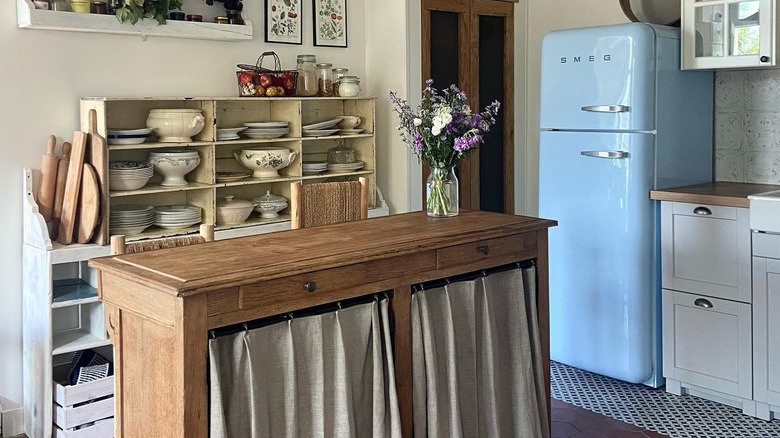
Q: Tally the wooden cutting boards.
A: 3